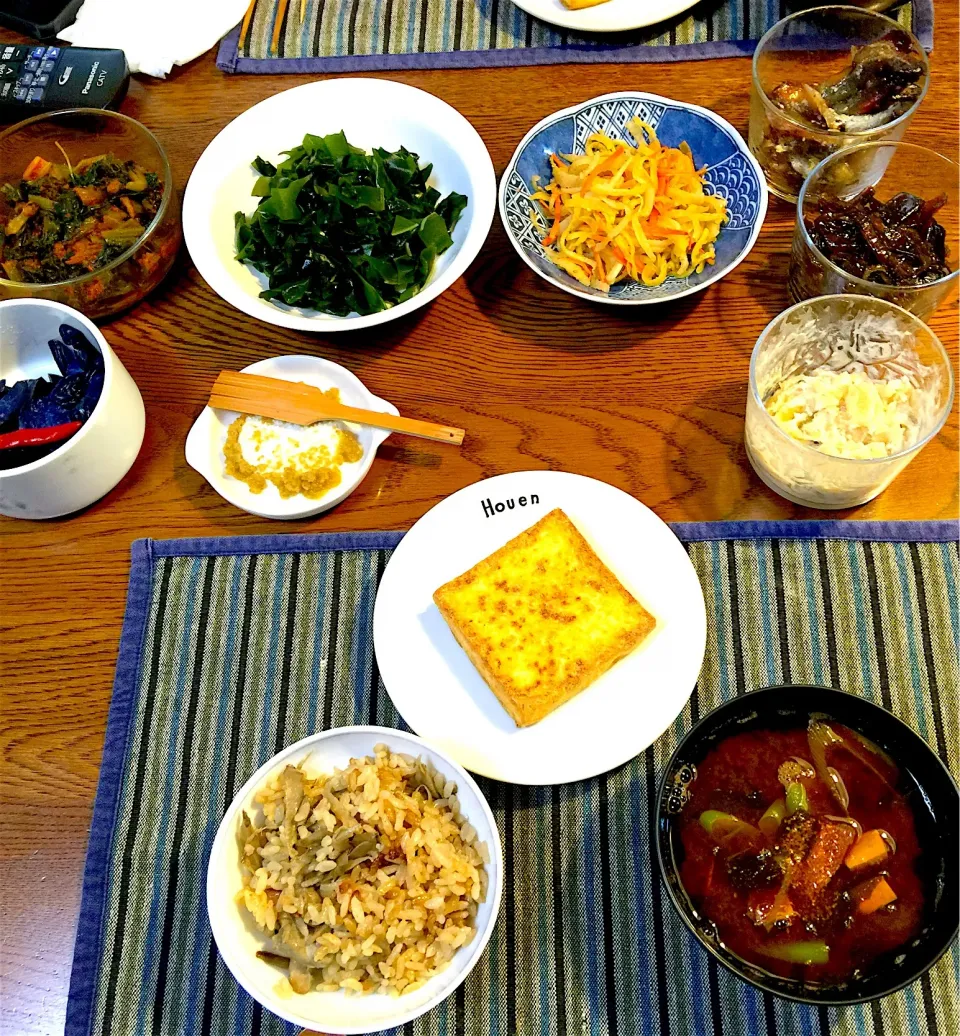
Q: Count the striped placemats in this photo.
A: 2